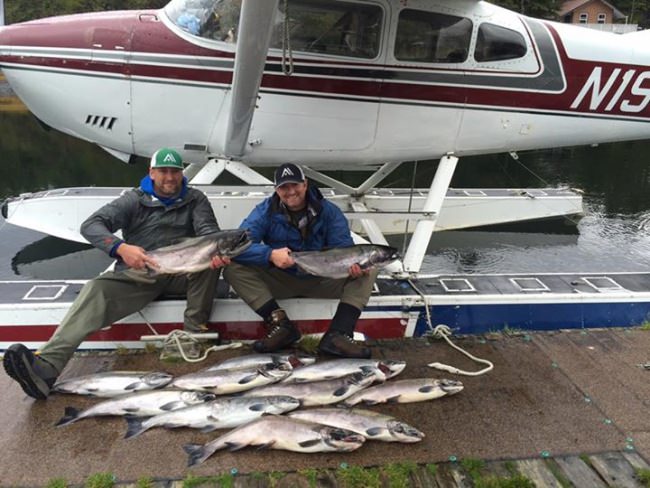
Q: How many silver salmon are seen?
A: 12